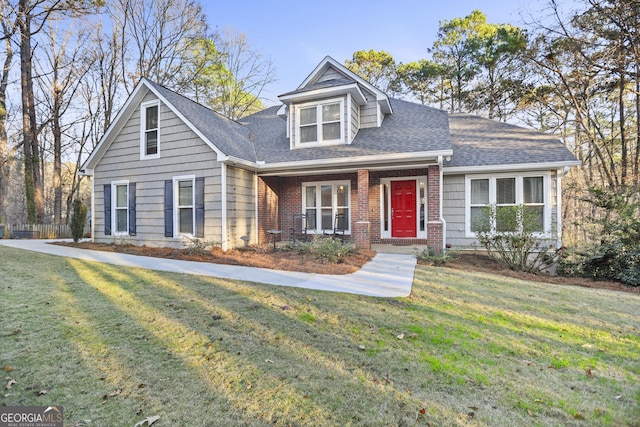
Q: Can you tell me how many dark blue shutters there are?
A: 4